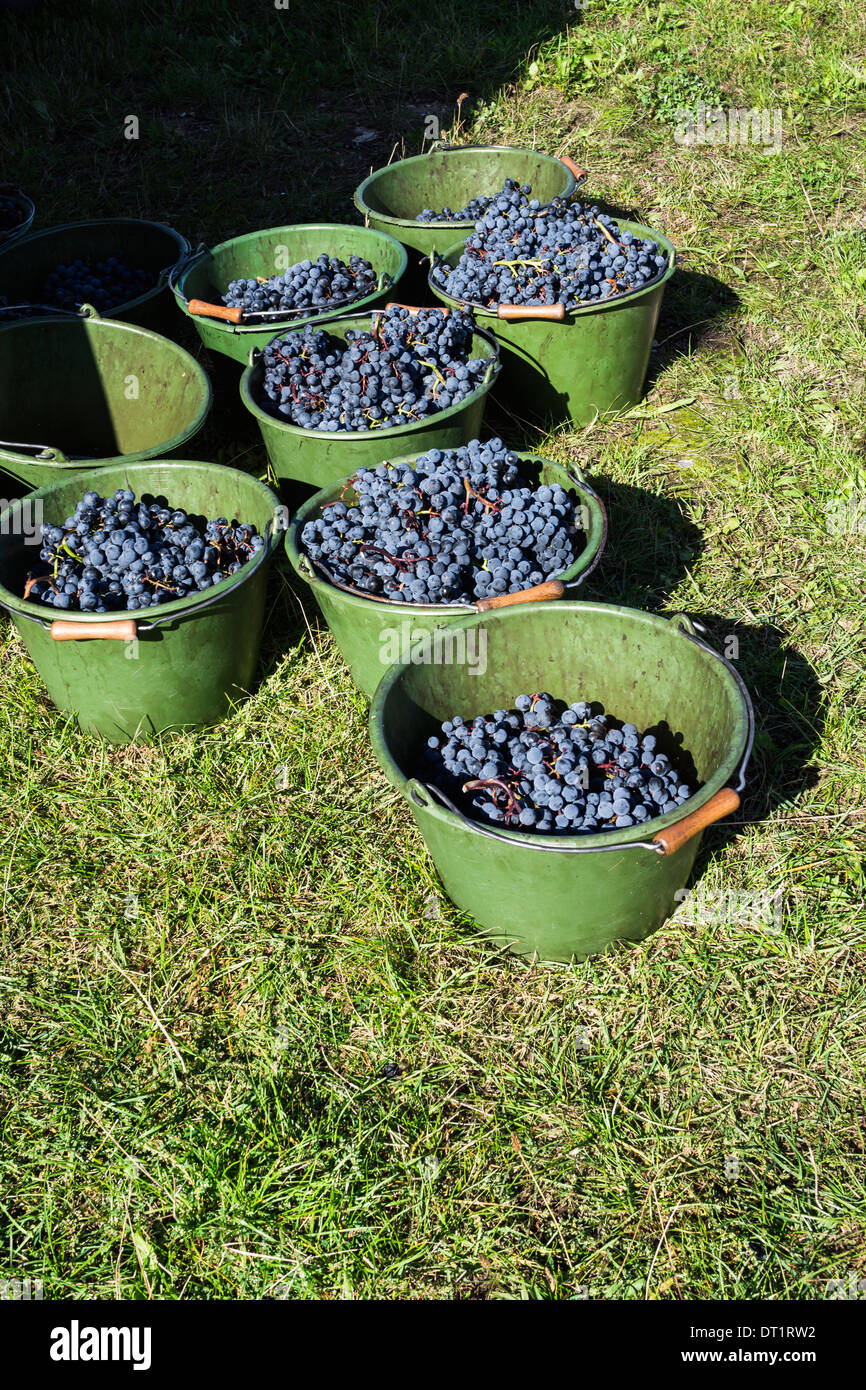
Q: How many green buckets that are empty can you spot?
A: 1